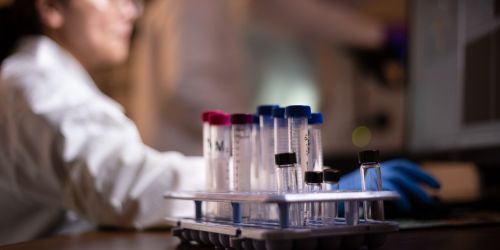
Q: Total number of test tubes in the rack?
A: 12